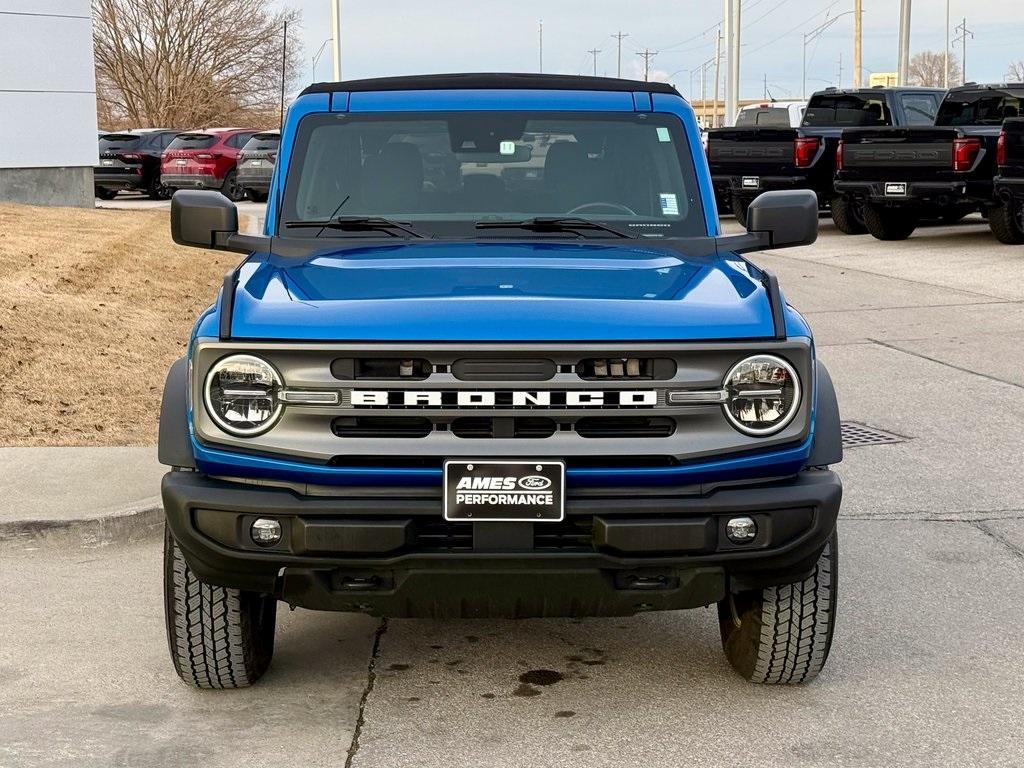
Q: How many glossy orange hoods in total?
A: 0